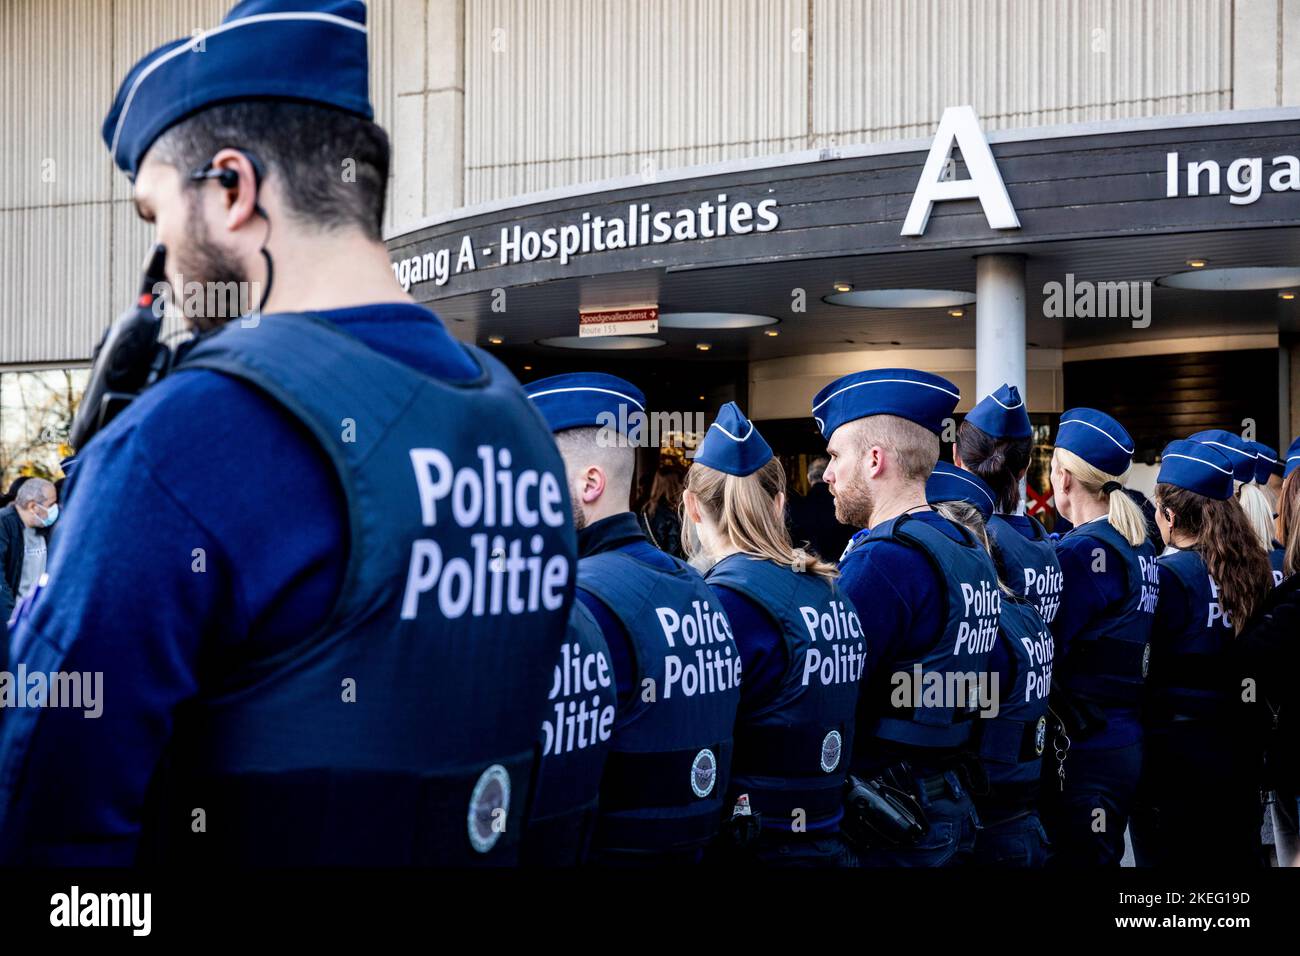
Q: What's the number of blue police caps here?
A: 11